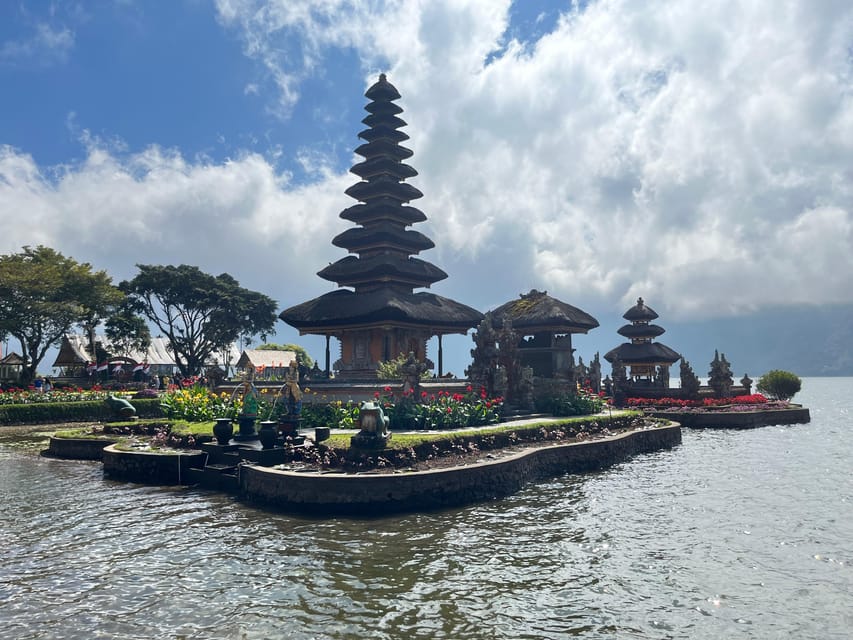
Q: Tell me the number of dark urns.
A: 2